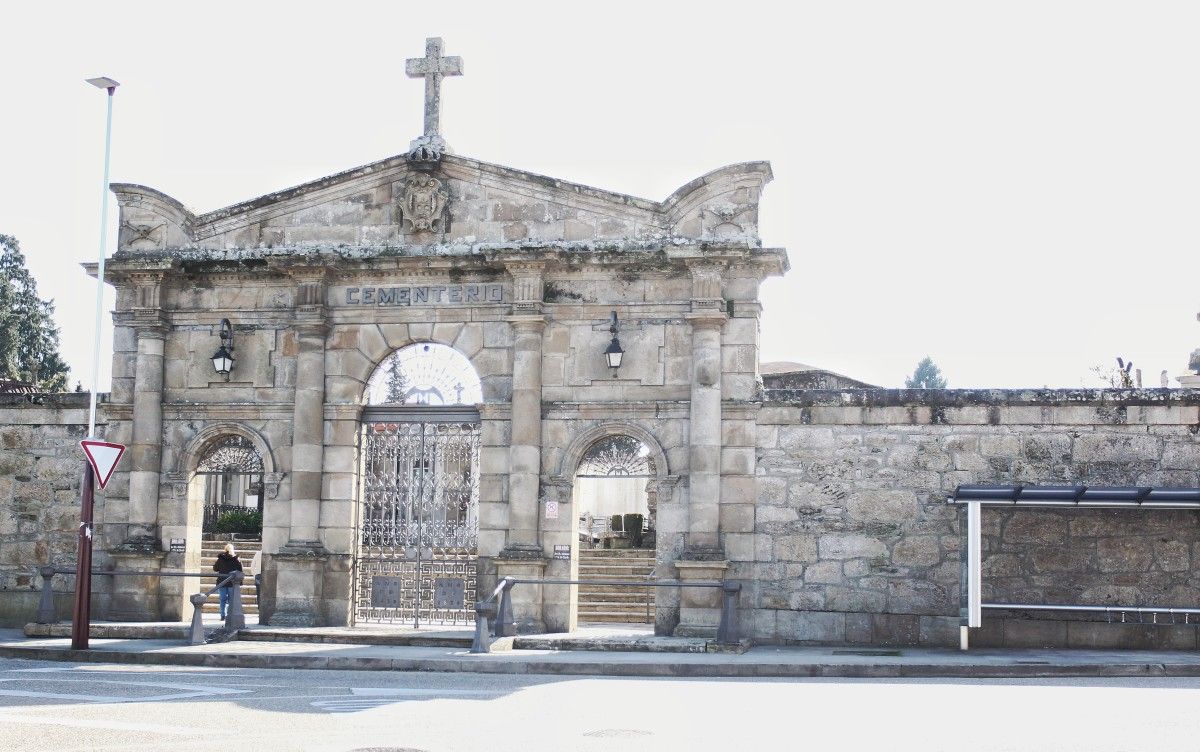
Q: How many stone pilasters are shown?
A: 4